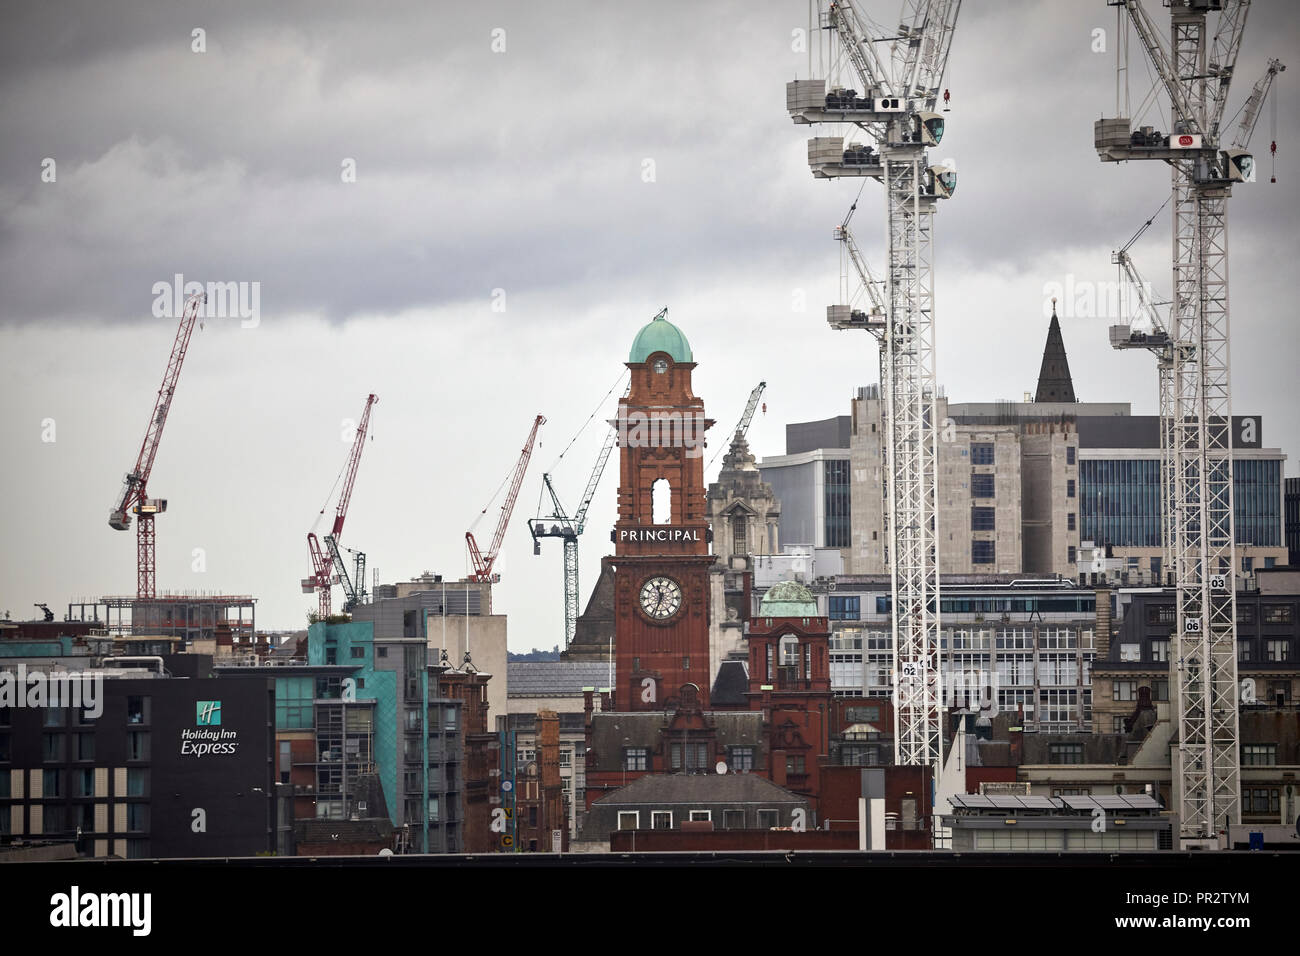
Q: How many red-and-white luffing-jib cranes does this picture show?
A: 3